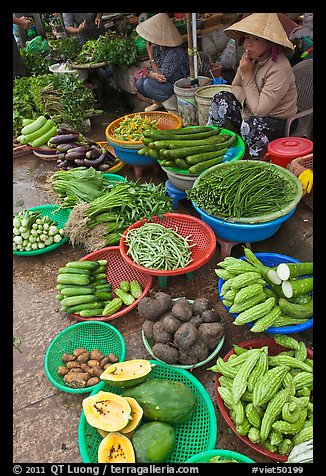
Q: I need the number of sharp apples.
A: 0